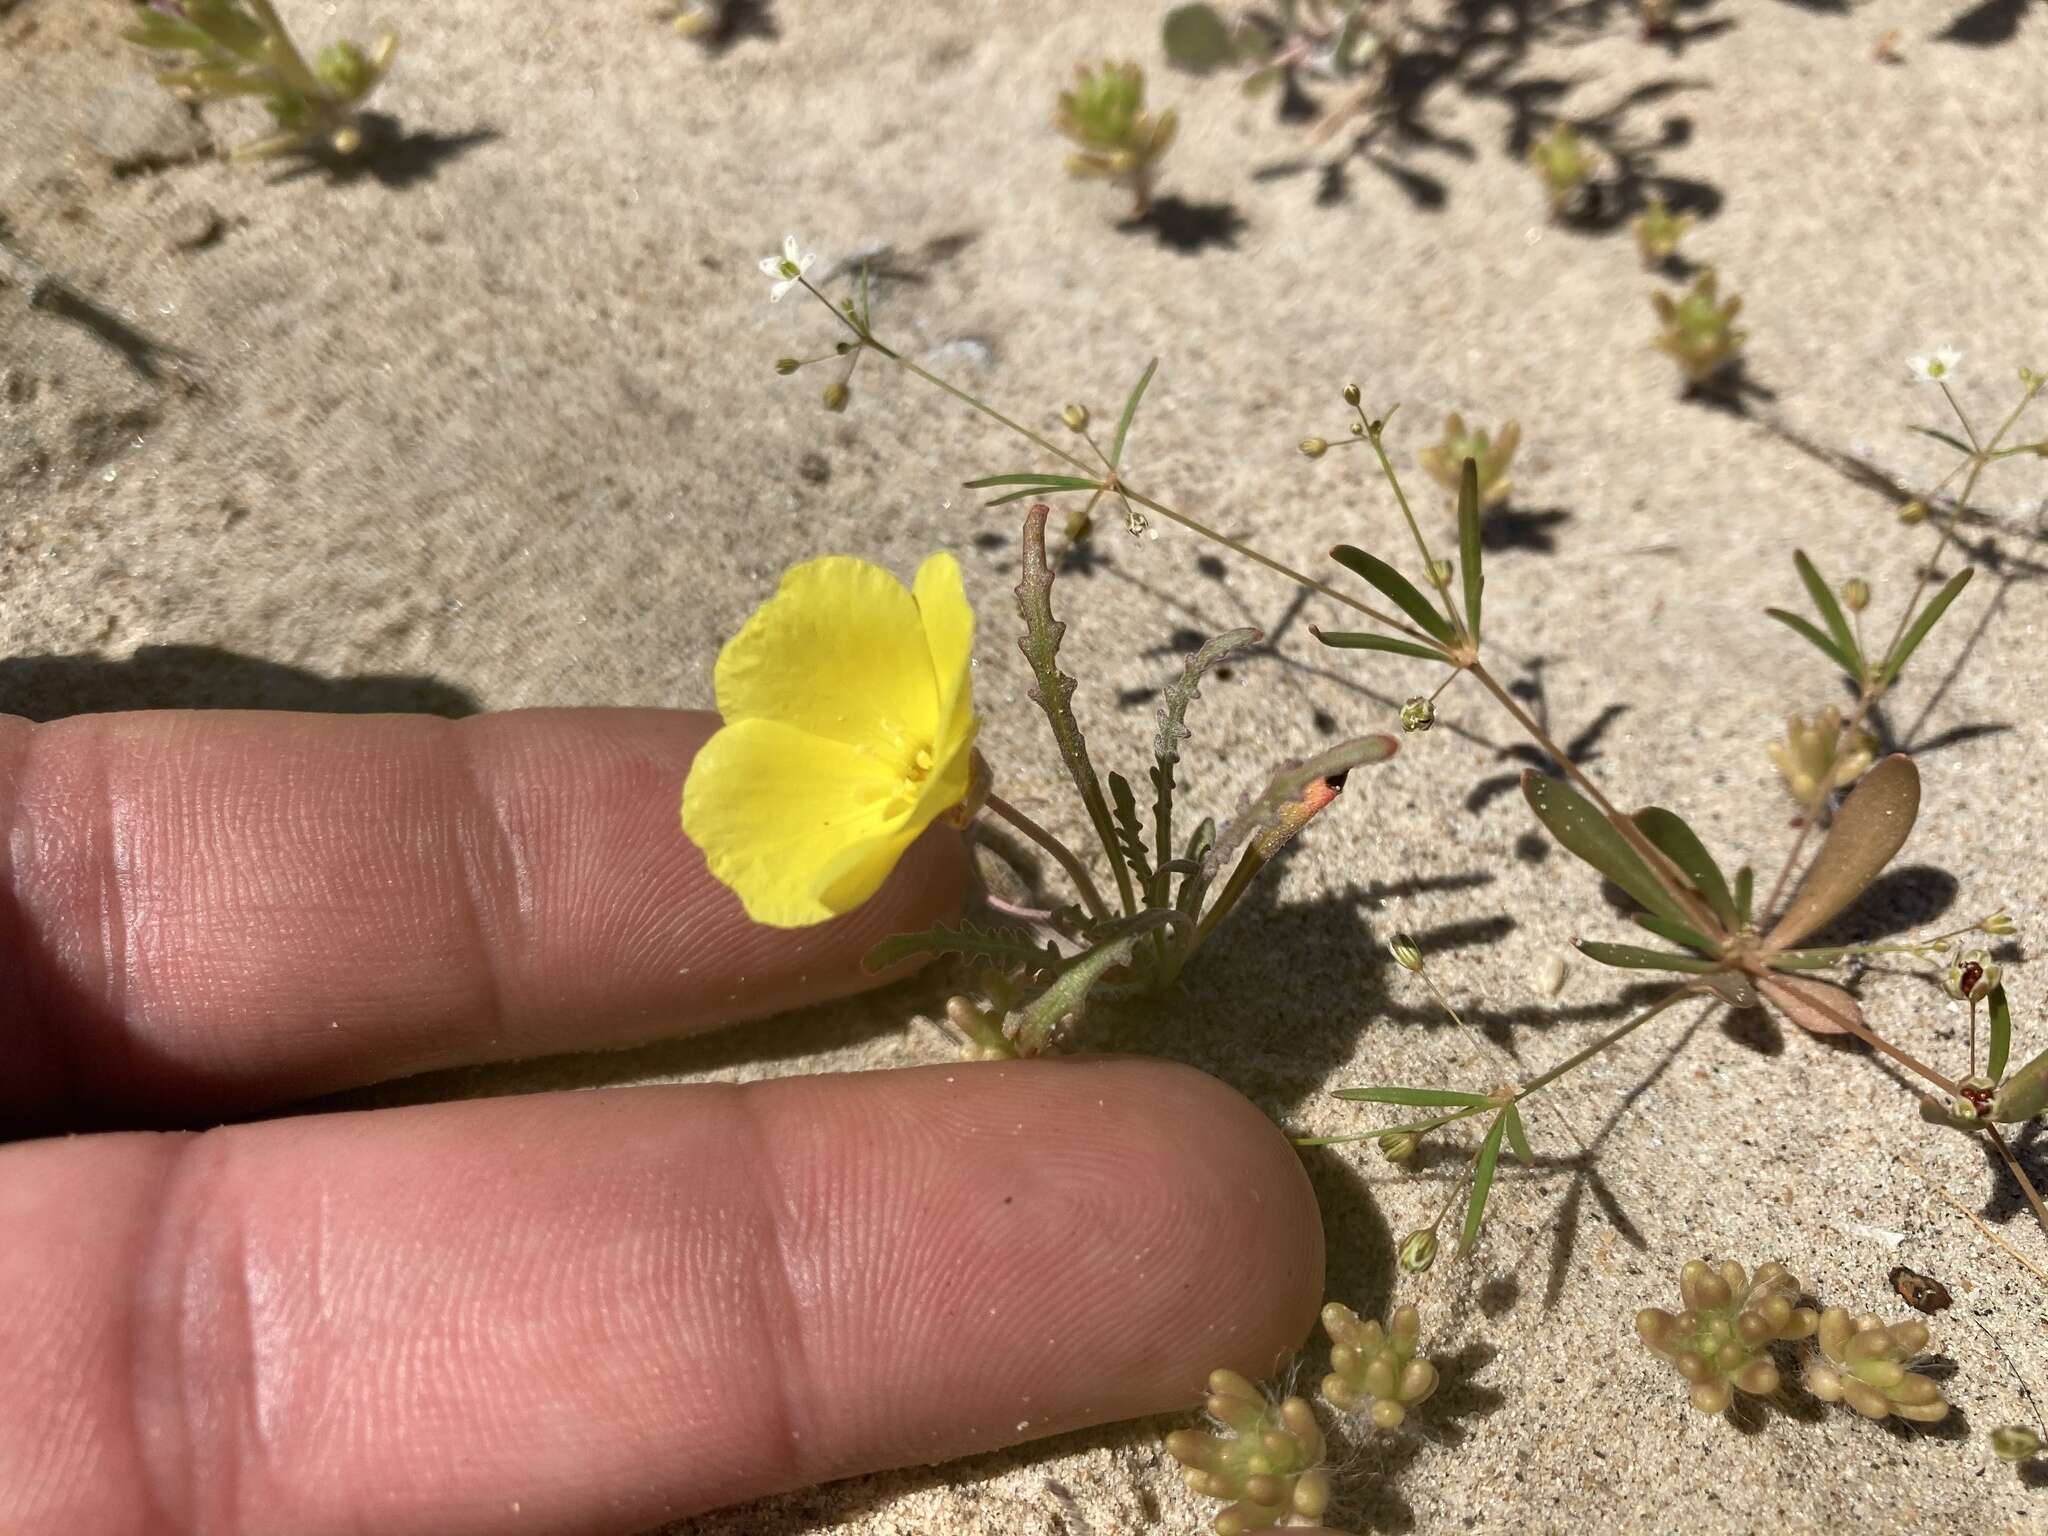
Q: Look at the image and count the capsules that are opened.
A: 2